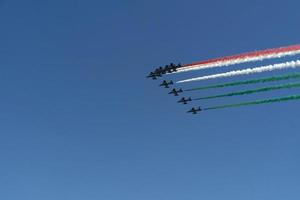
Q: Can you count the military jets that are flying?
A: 9